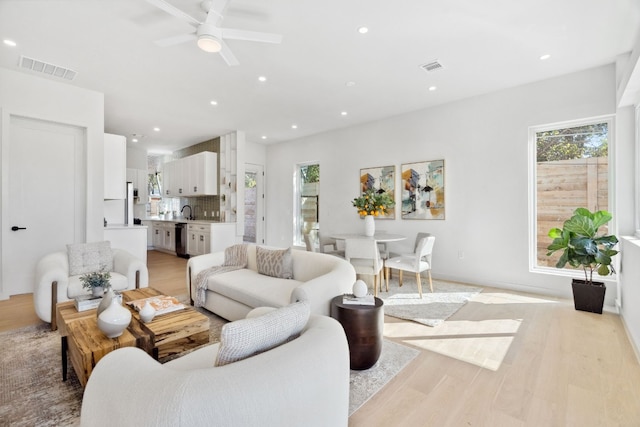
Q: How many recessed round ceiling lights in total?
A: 11